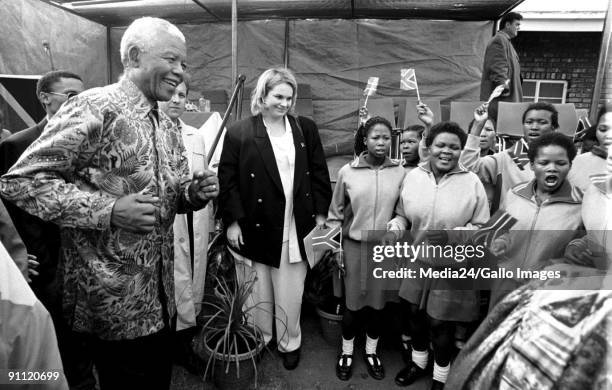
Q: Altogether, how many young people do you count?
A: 7